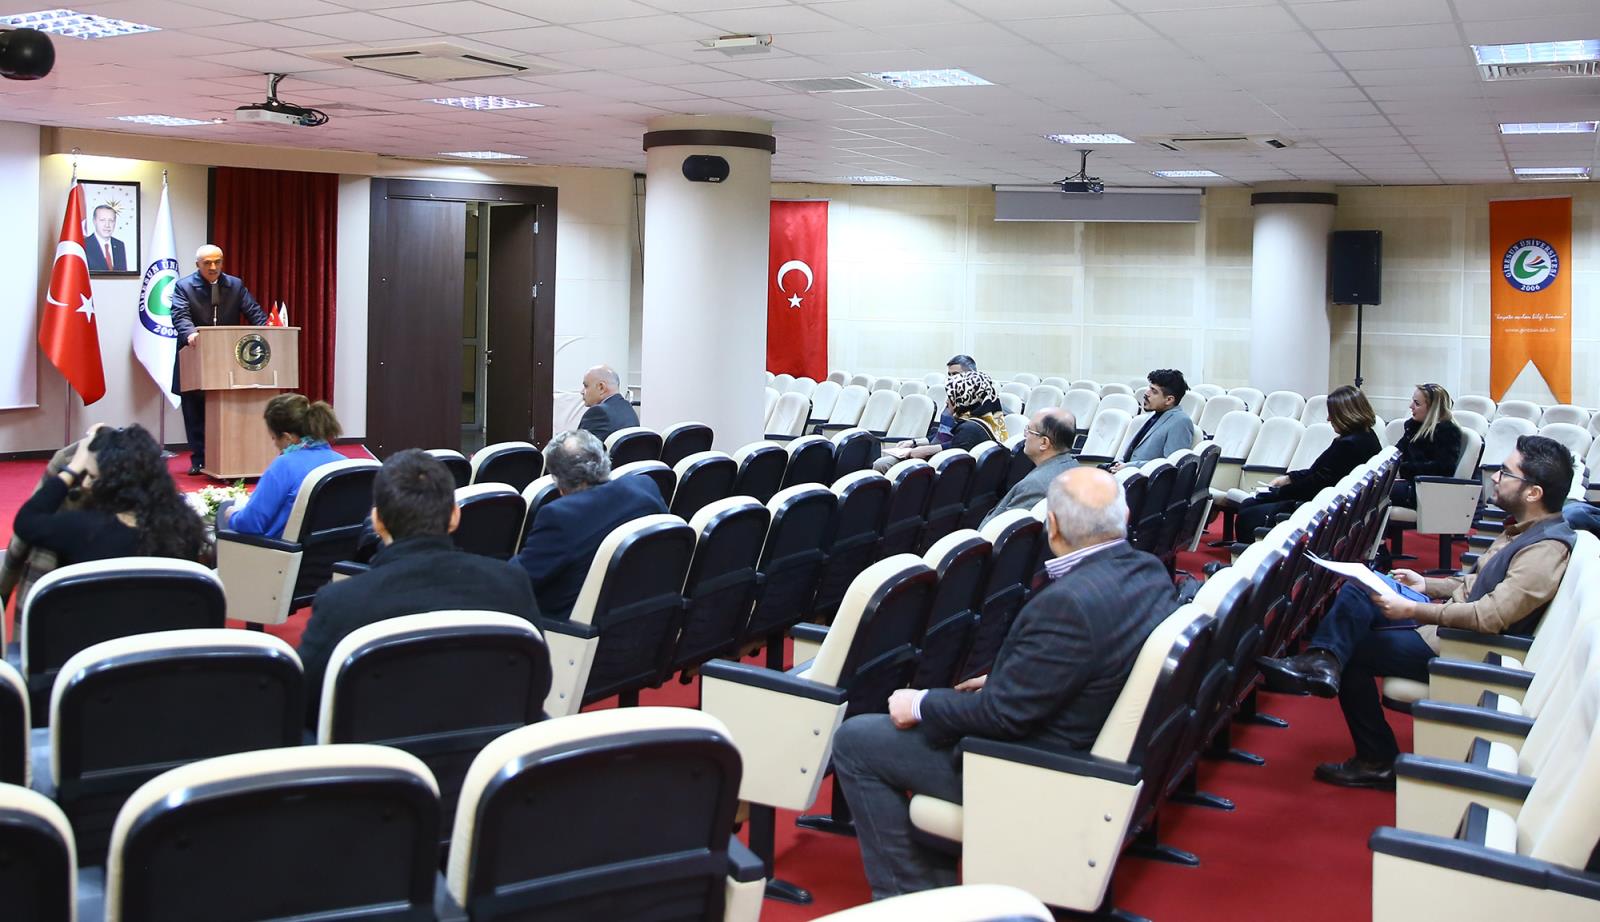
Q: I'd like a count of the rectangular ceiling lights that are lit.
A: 11